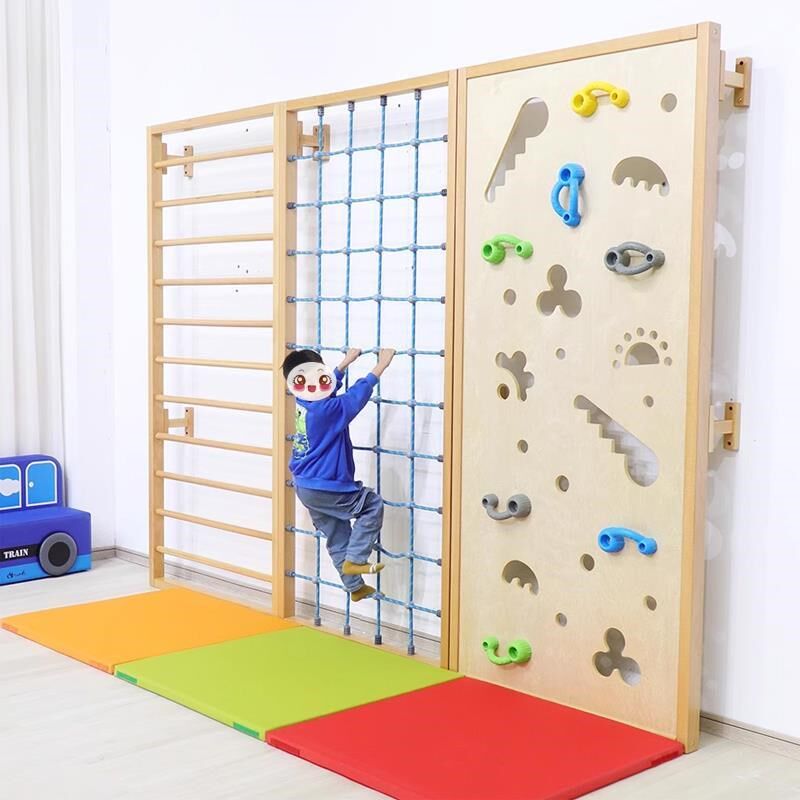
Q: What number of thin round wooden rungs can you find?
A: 11